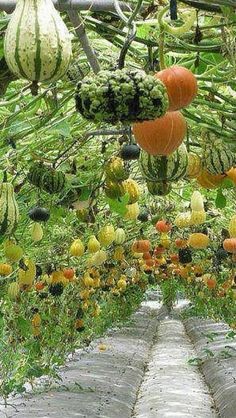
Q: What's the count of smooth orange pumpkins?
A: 2